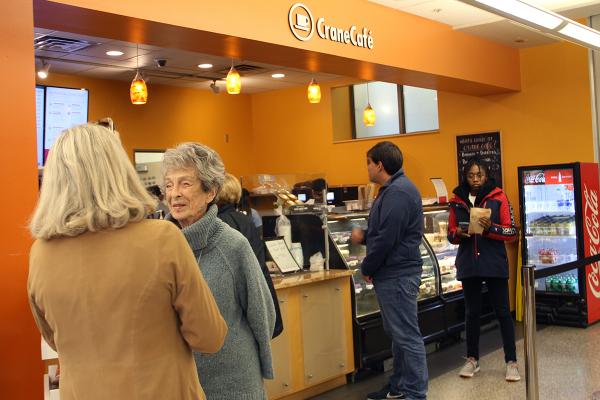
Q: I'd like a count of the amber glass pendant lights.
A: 4